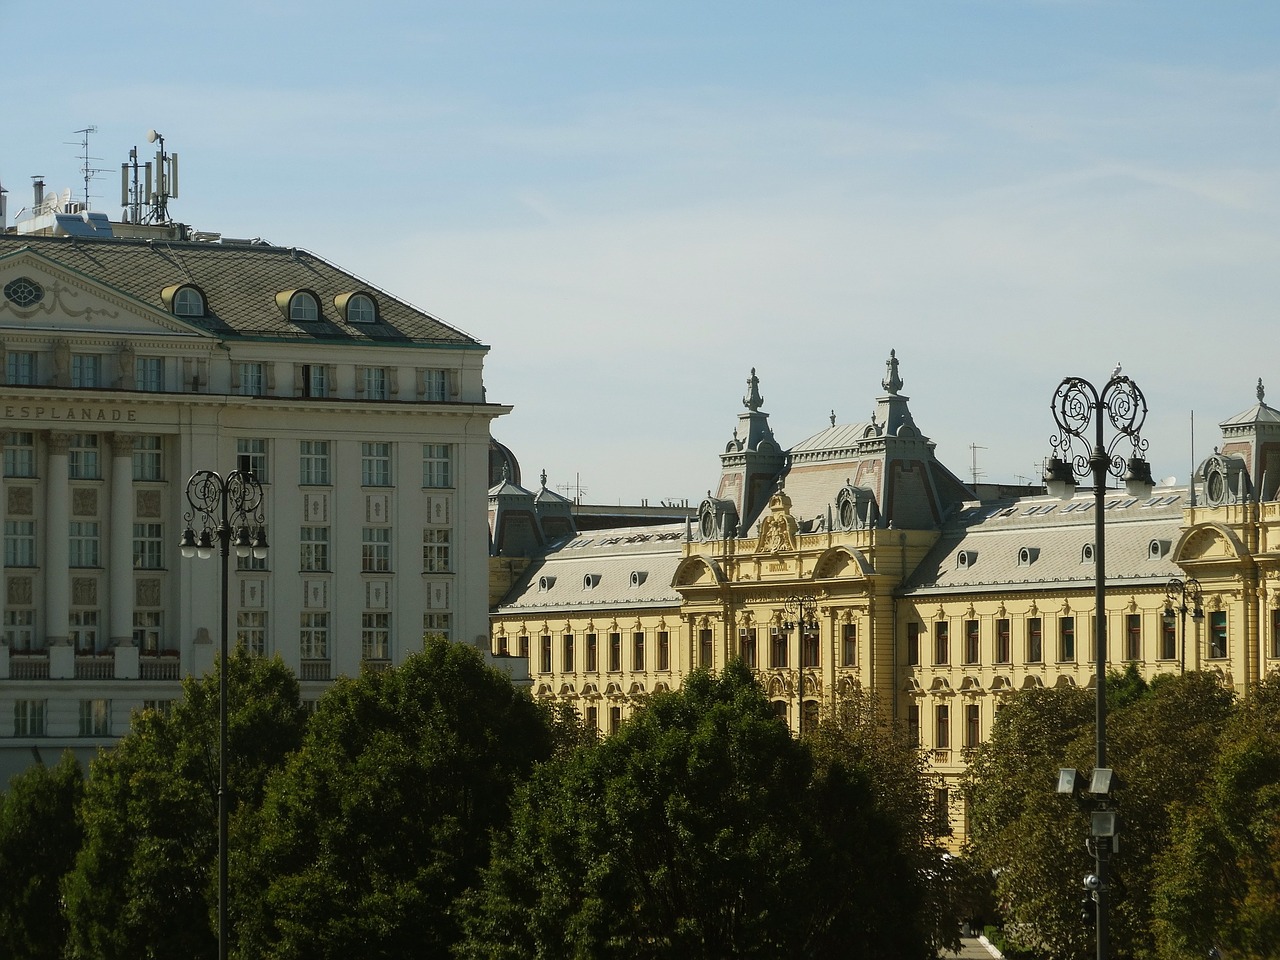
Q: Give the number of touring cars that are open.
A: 0